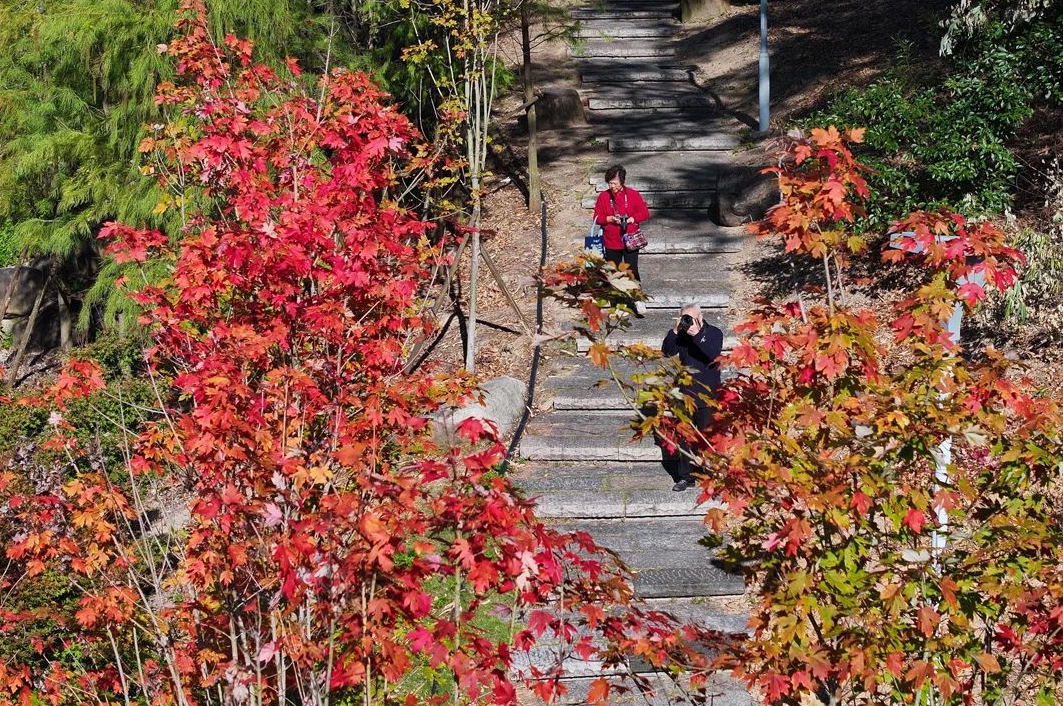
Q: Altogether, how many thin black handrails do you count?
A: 1